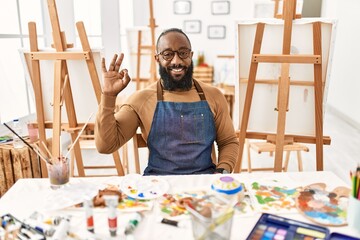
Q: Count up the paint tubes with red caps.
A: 2